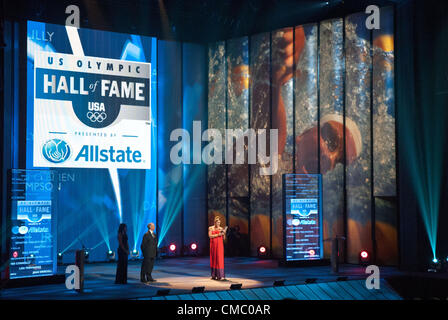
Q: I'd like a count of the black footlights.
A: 6